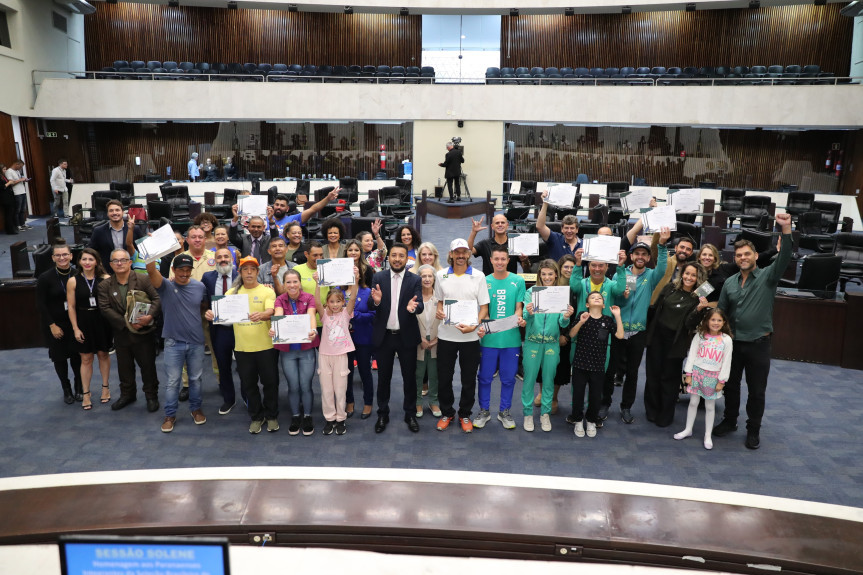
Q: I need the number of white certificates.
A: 14